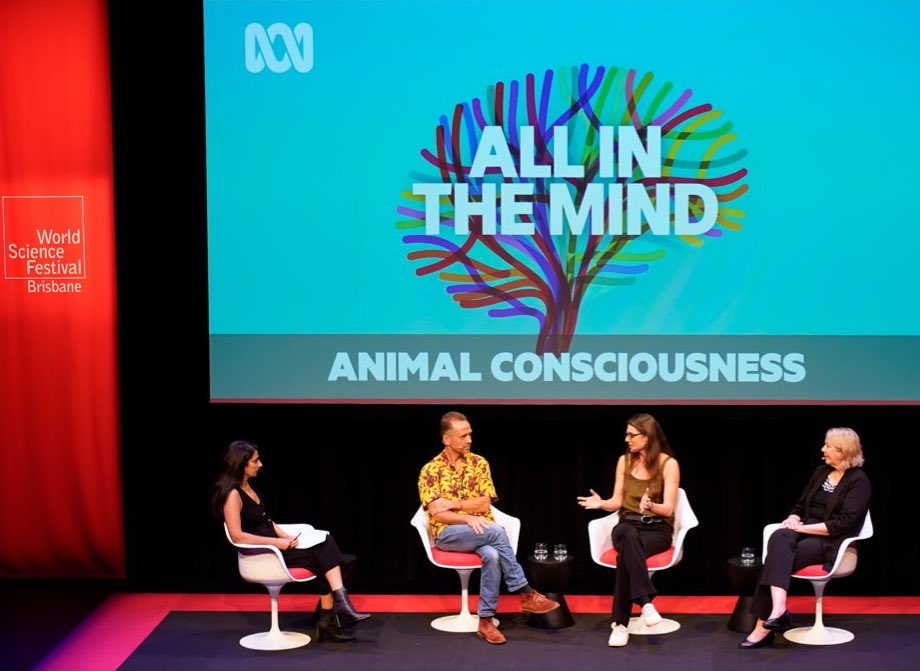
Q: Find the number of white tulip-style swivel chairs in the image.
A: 4